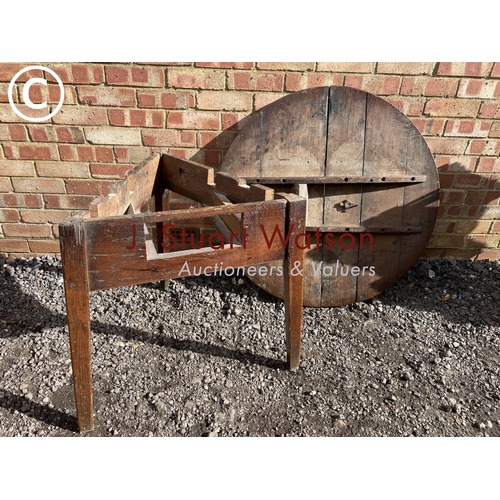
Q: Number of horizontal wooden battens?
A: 2